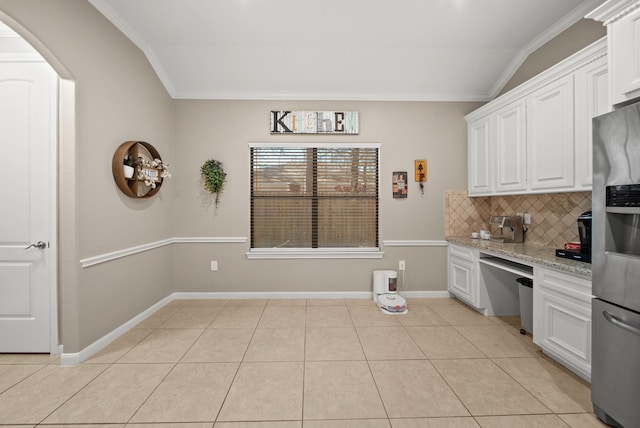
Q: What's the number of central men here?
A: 0